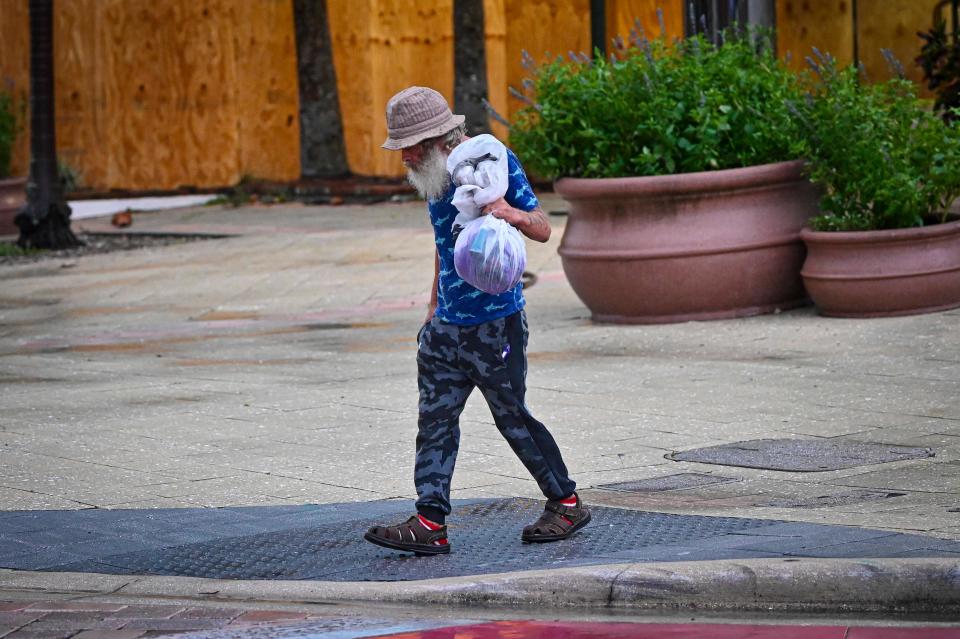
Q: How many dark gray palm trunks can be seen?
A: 3